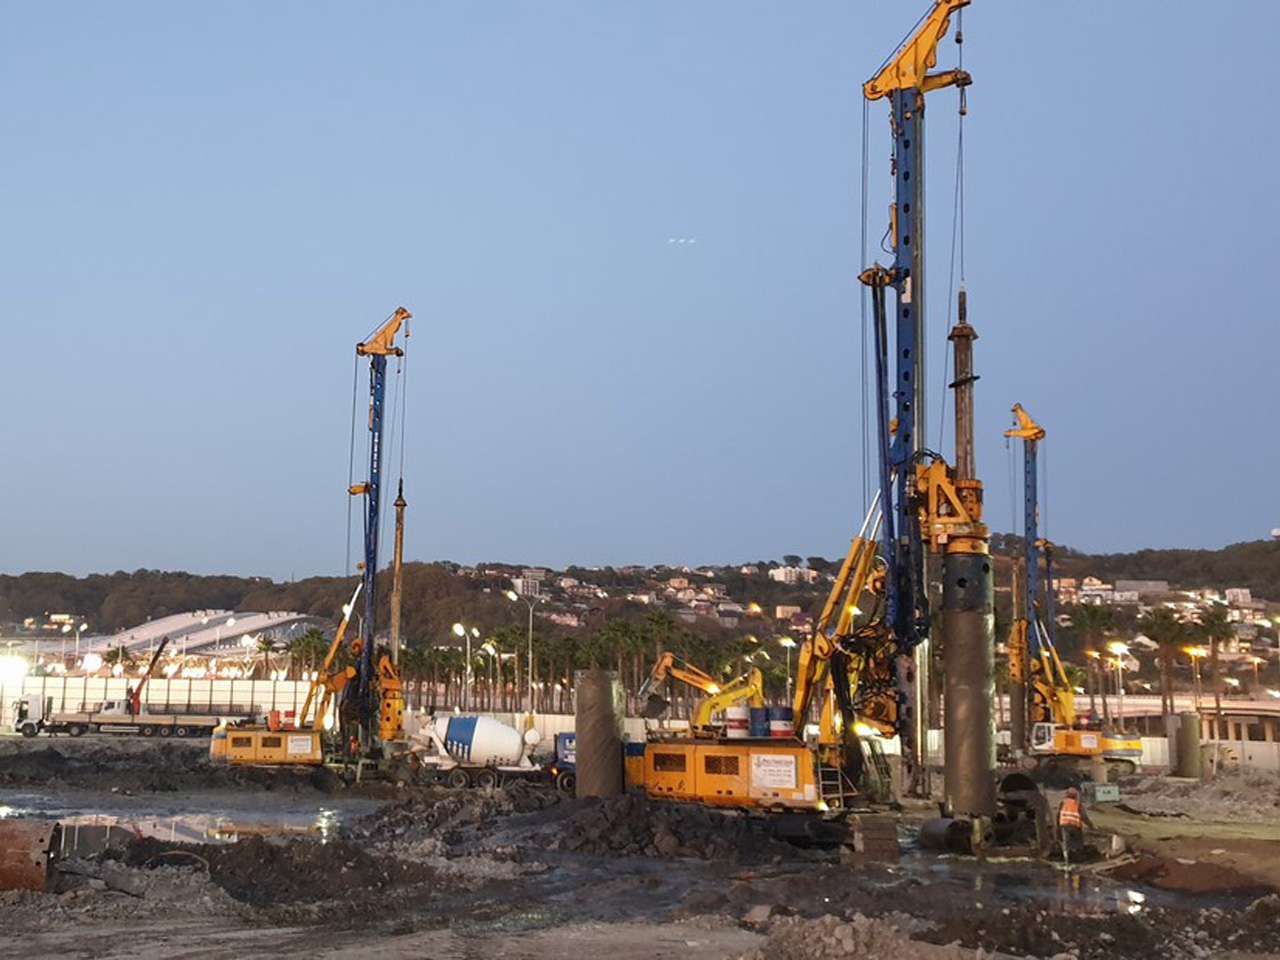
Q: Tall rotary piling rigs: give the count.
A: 3